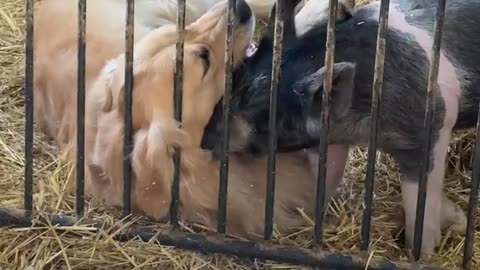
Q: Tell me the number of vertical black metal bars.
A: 10